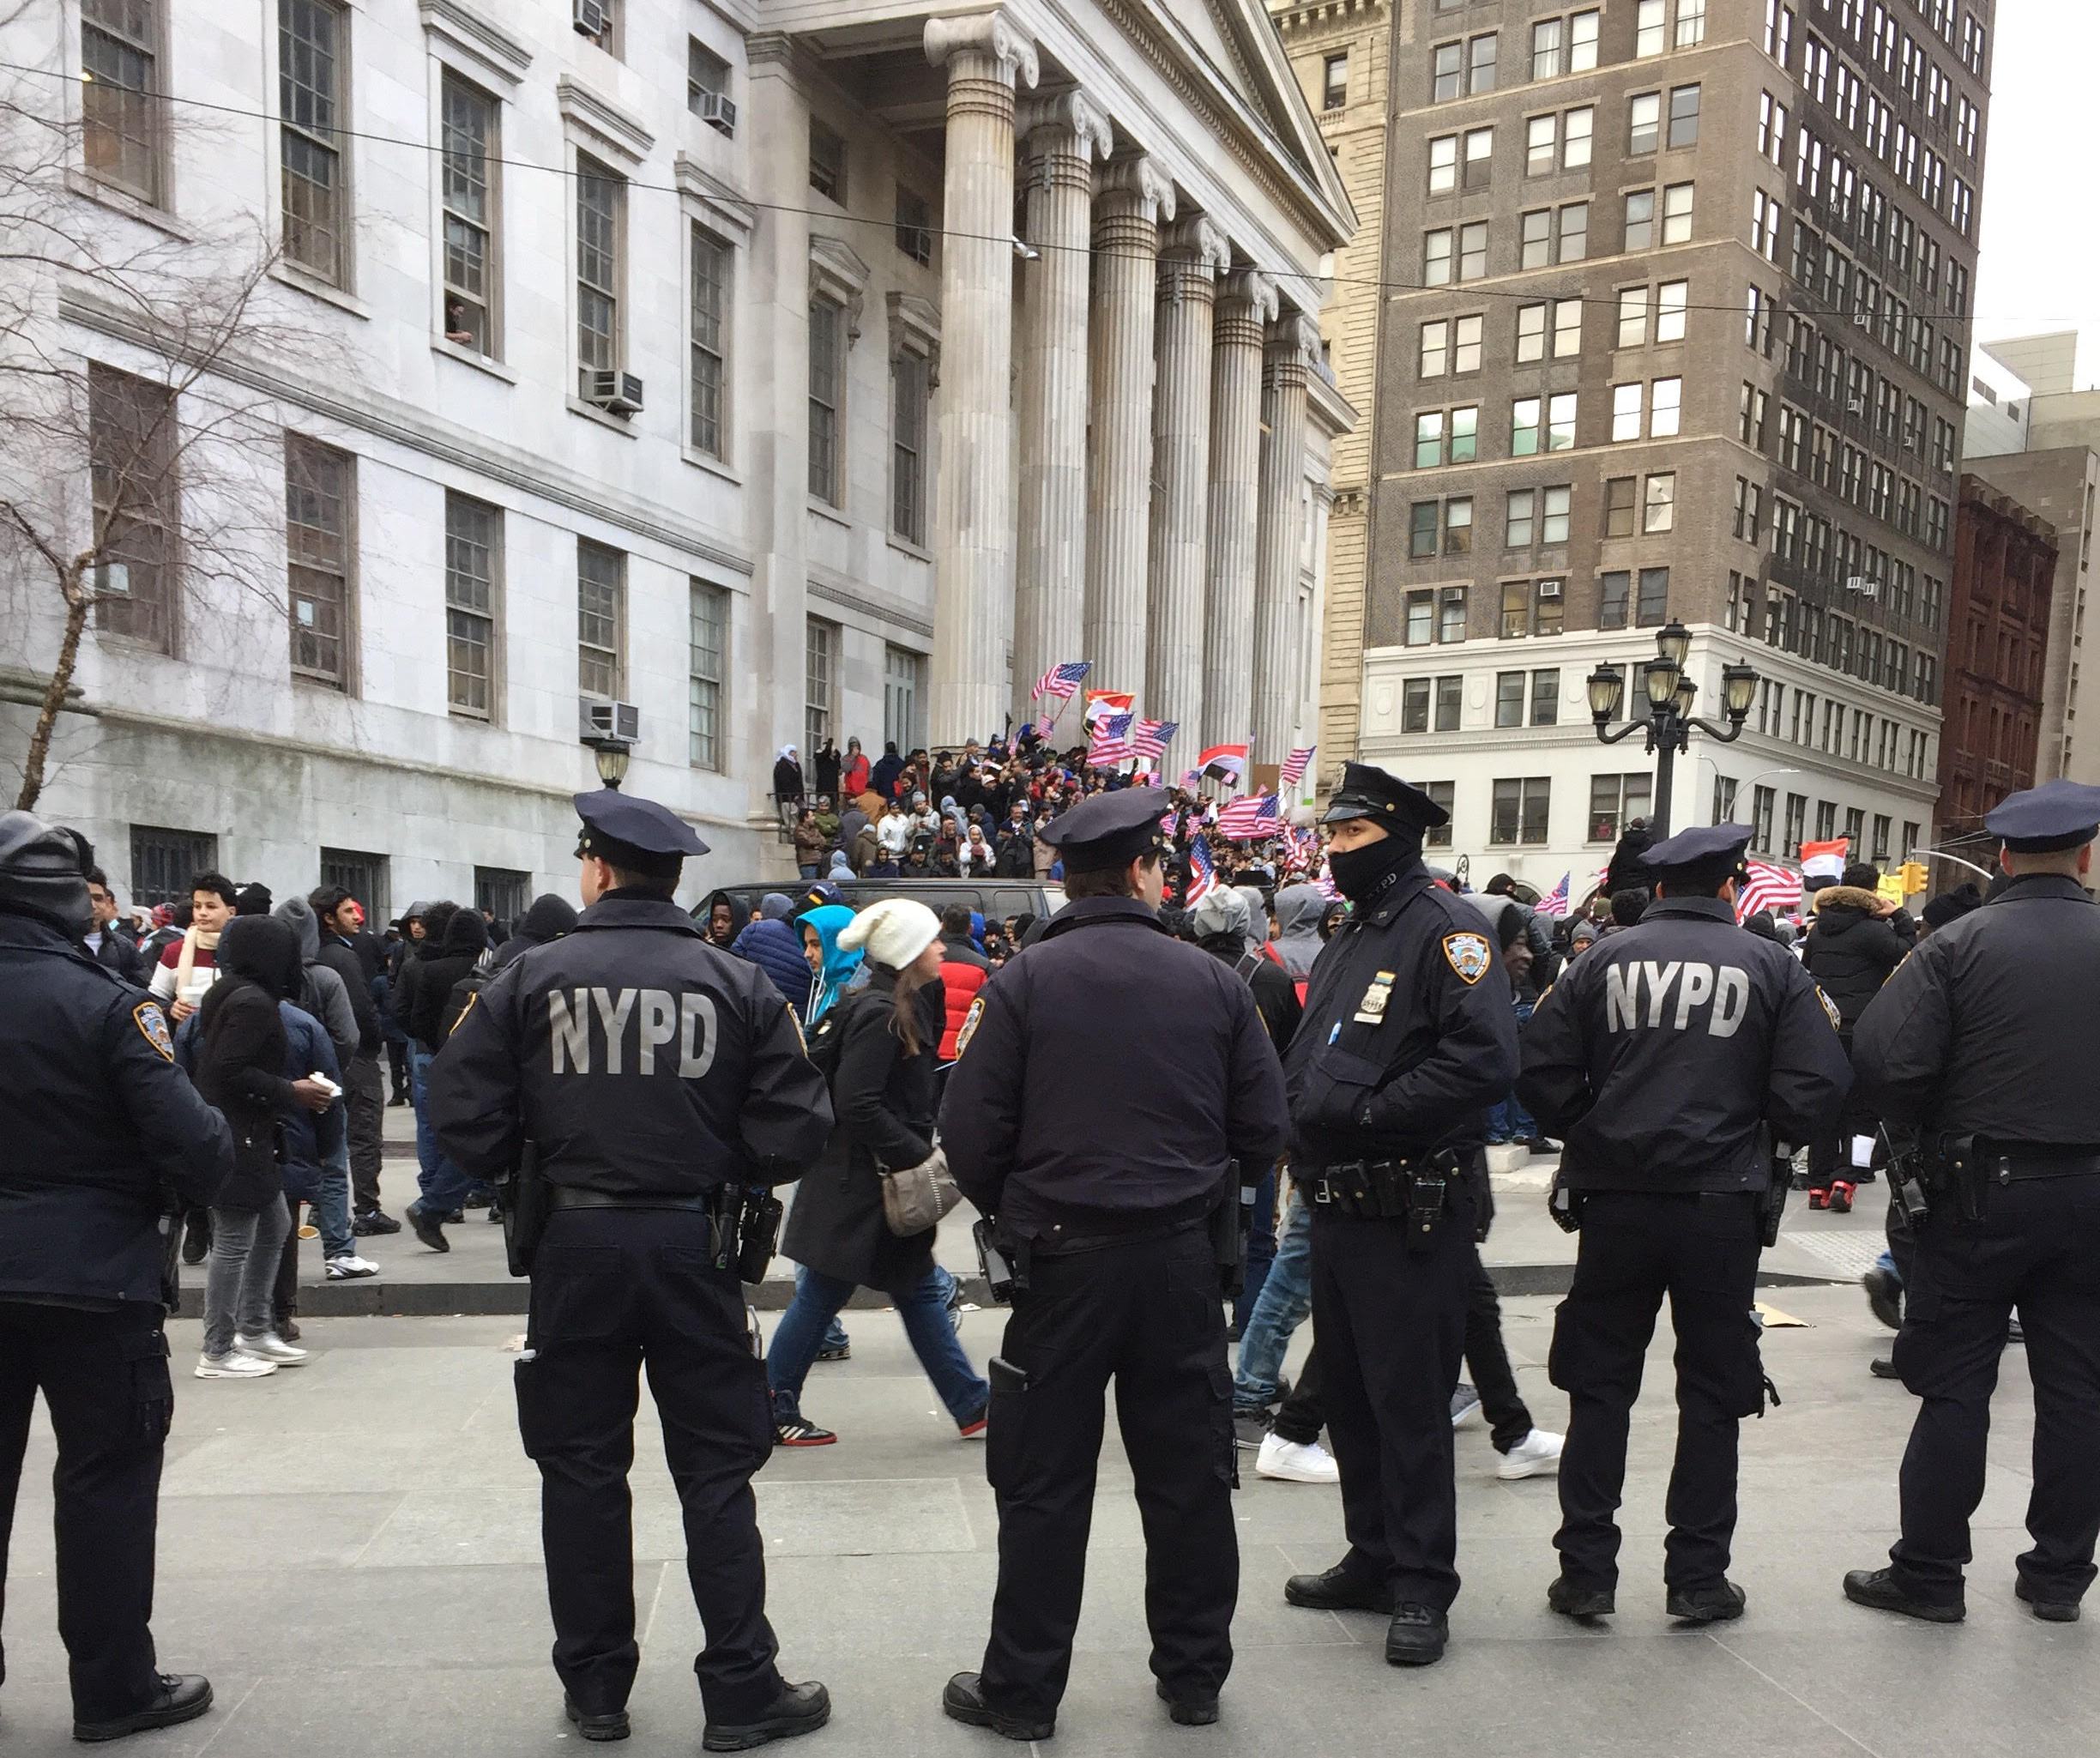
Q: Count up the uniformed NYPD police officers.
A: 6